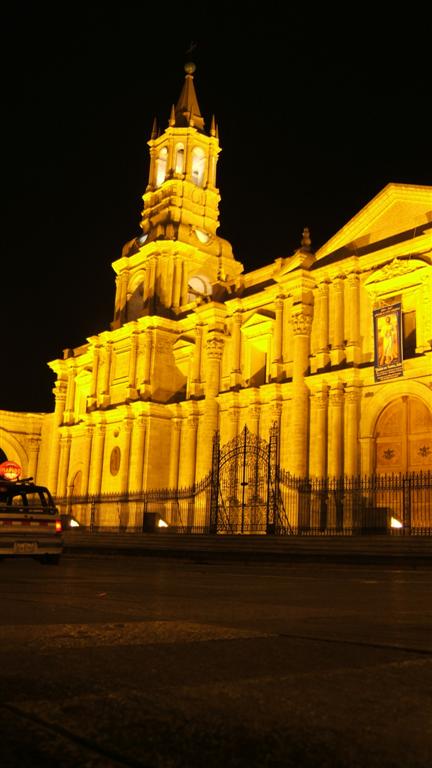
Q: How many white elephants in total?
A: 0